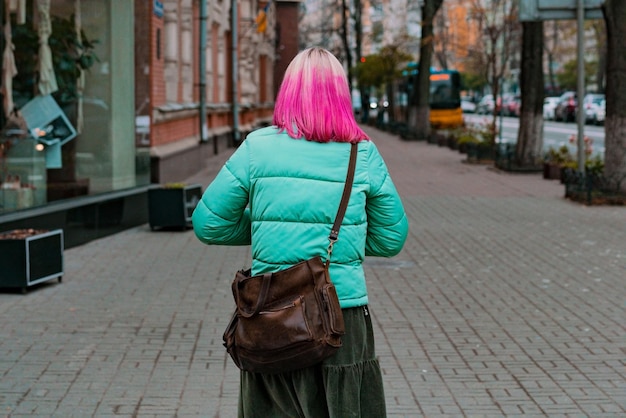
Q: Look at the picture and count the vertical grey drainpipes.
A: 2